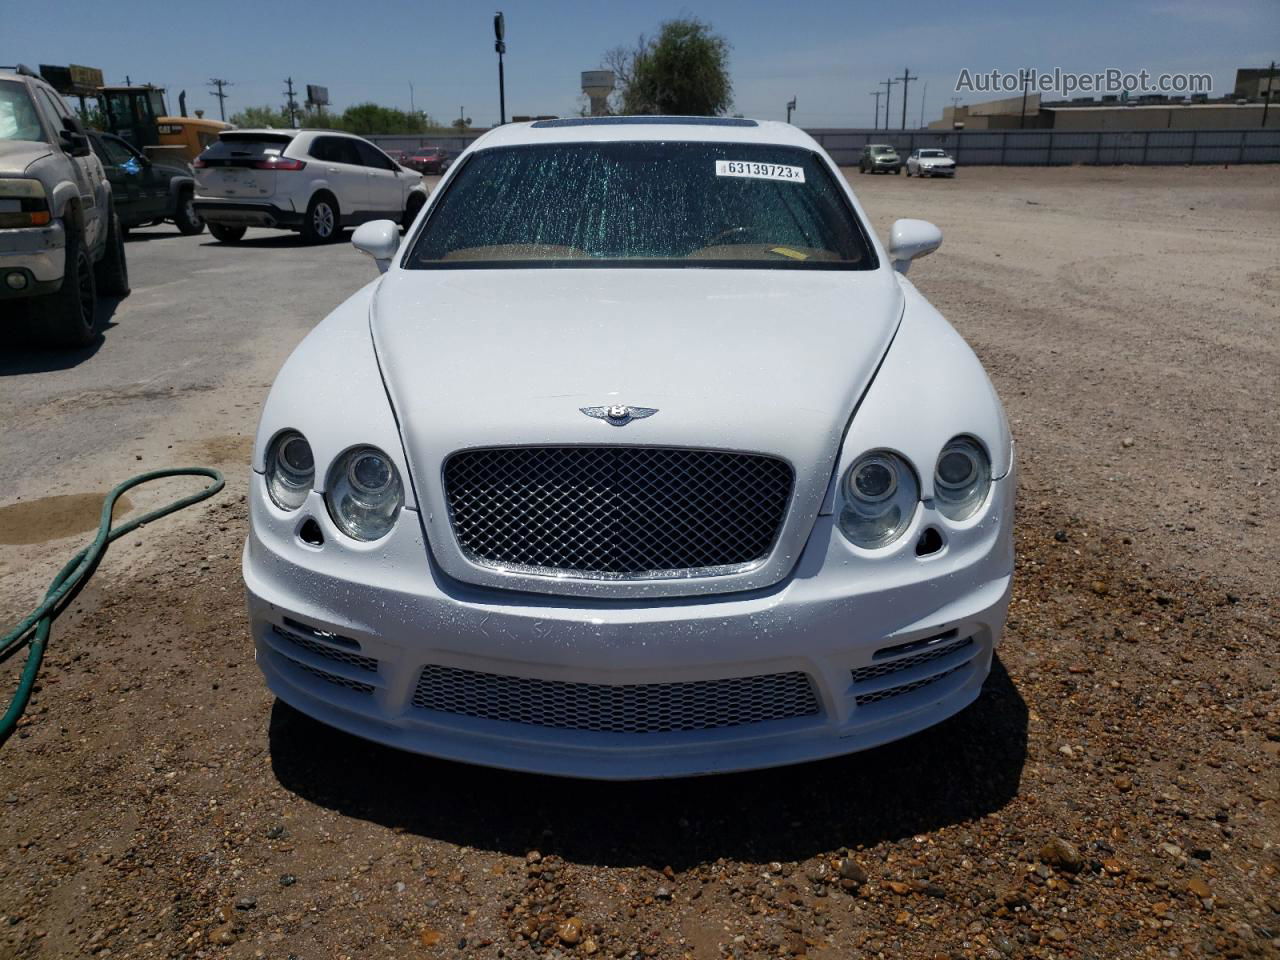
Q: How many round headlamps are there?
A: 4